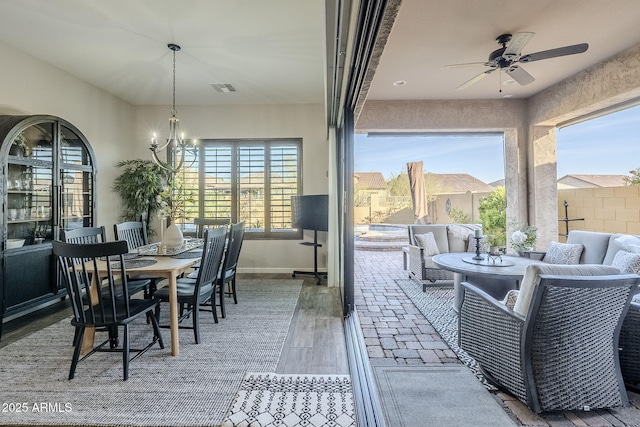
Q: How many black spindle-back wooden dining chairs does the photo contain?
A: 6